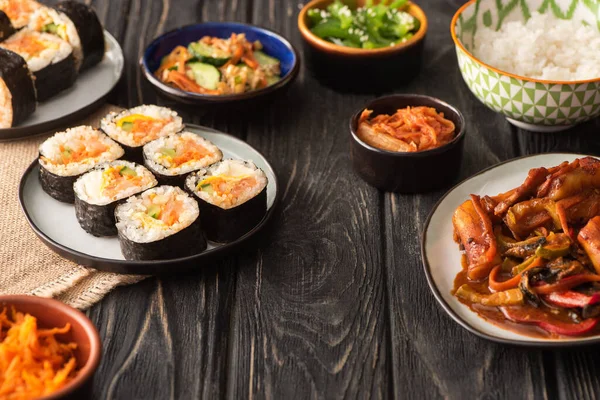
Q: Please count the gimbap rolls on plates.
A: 11